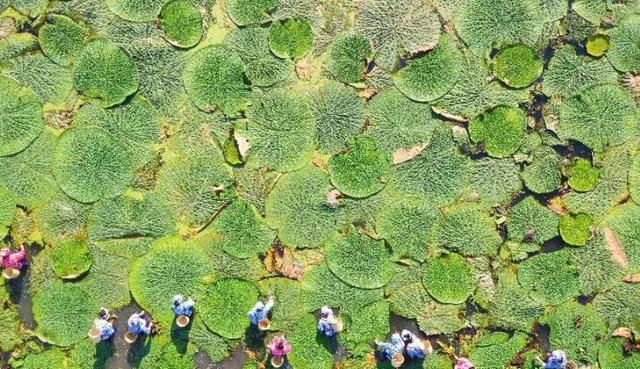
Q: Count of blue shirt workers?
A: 8